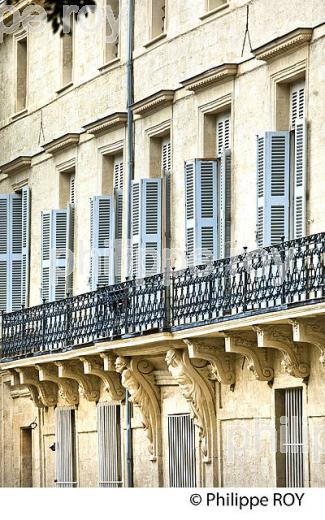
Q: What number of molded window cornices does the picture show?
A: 6